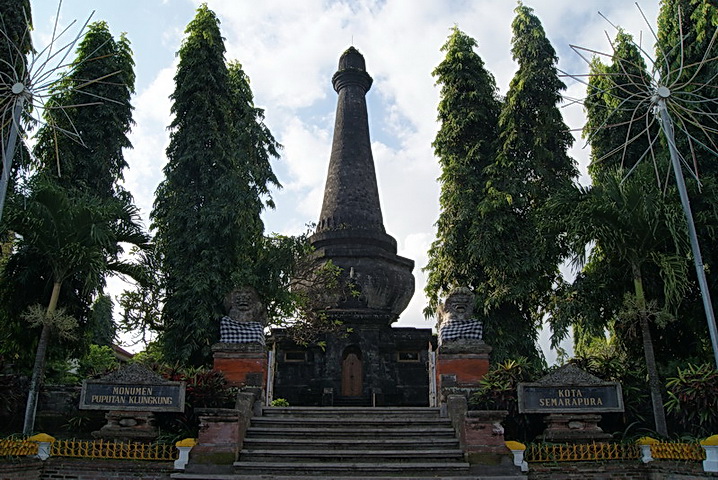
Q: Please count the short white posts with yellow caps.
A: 5